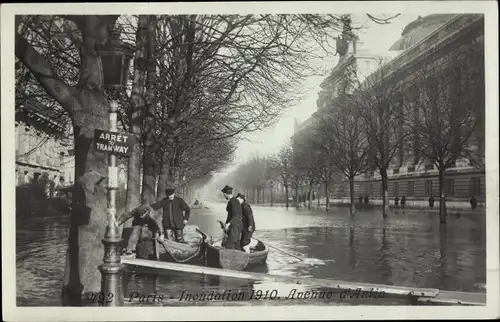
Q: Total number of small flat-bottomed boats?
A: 2